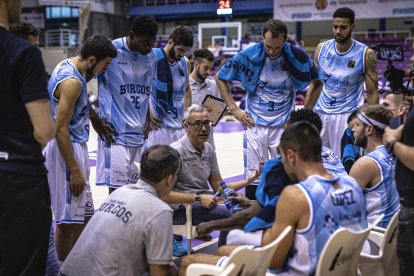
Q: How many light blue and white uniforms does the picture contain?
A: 8